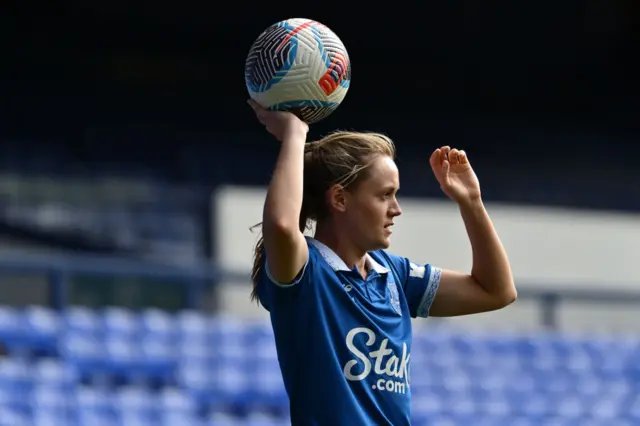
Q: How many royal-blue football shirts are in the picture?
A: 1